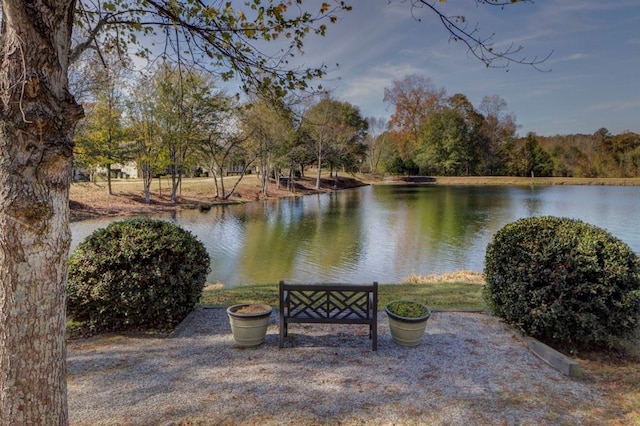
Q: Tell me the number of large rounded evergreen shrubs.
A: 2